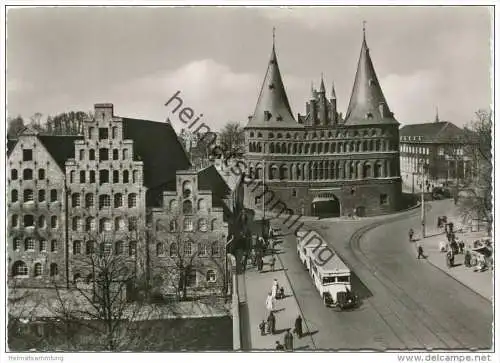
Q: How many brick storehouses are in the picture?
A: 3